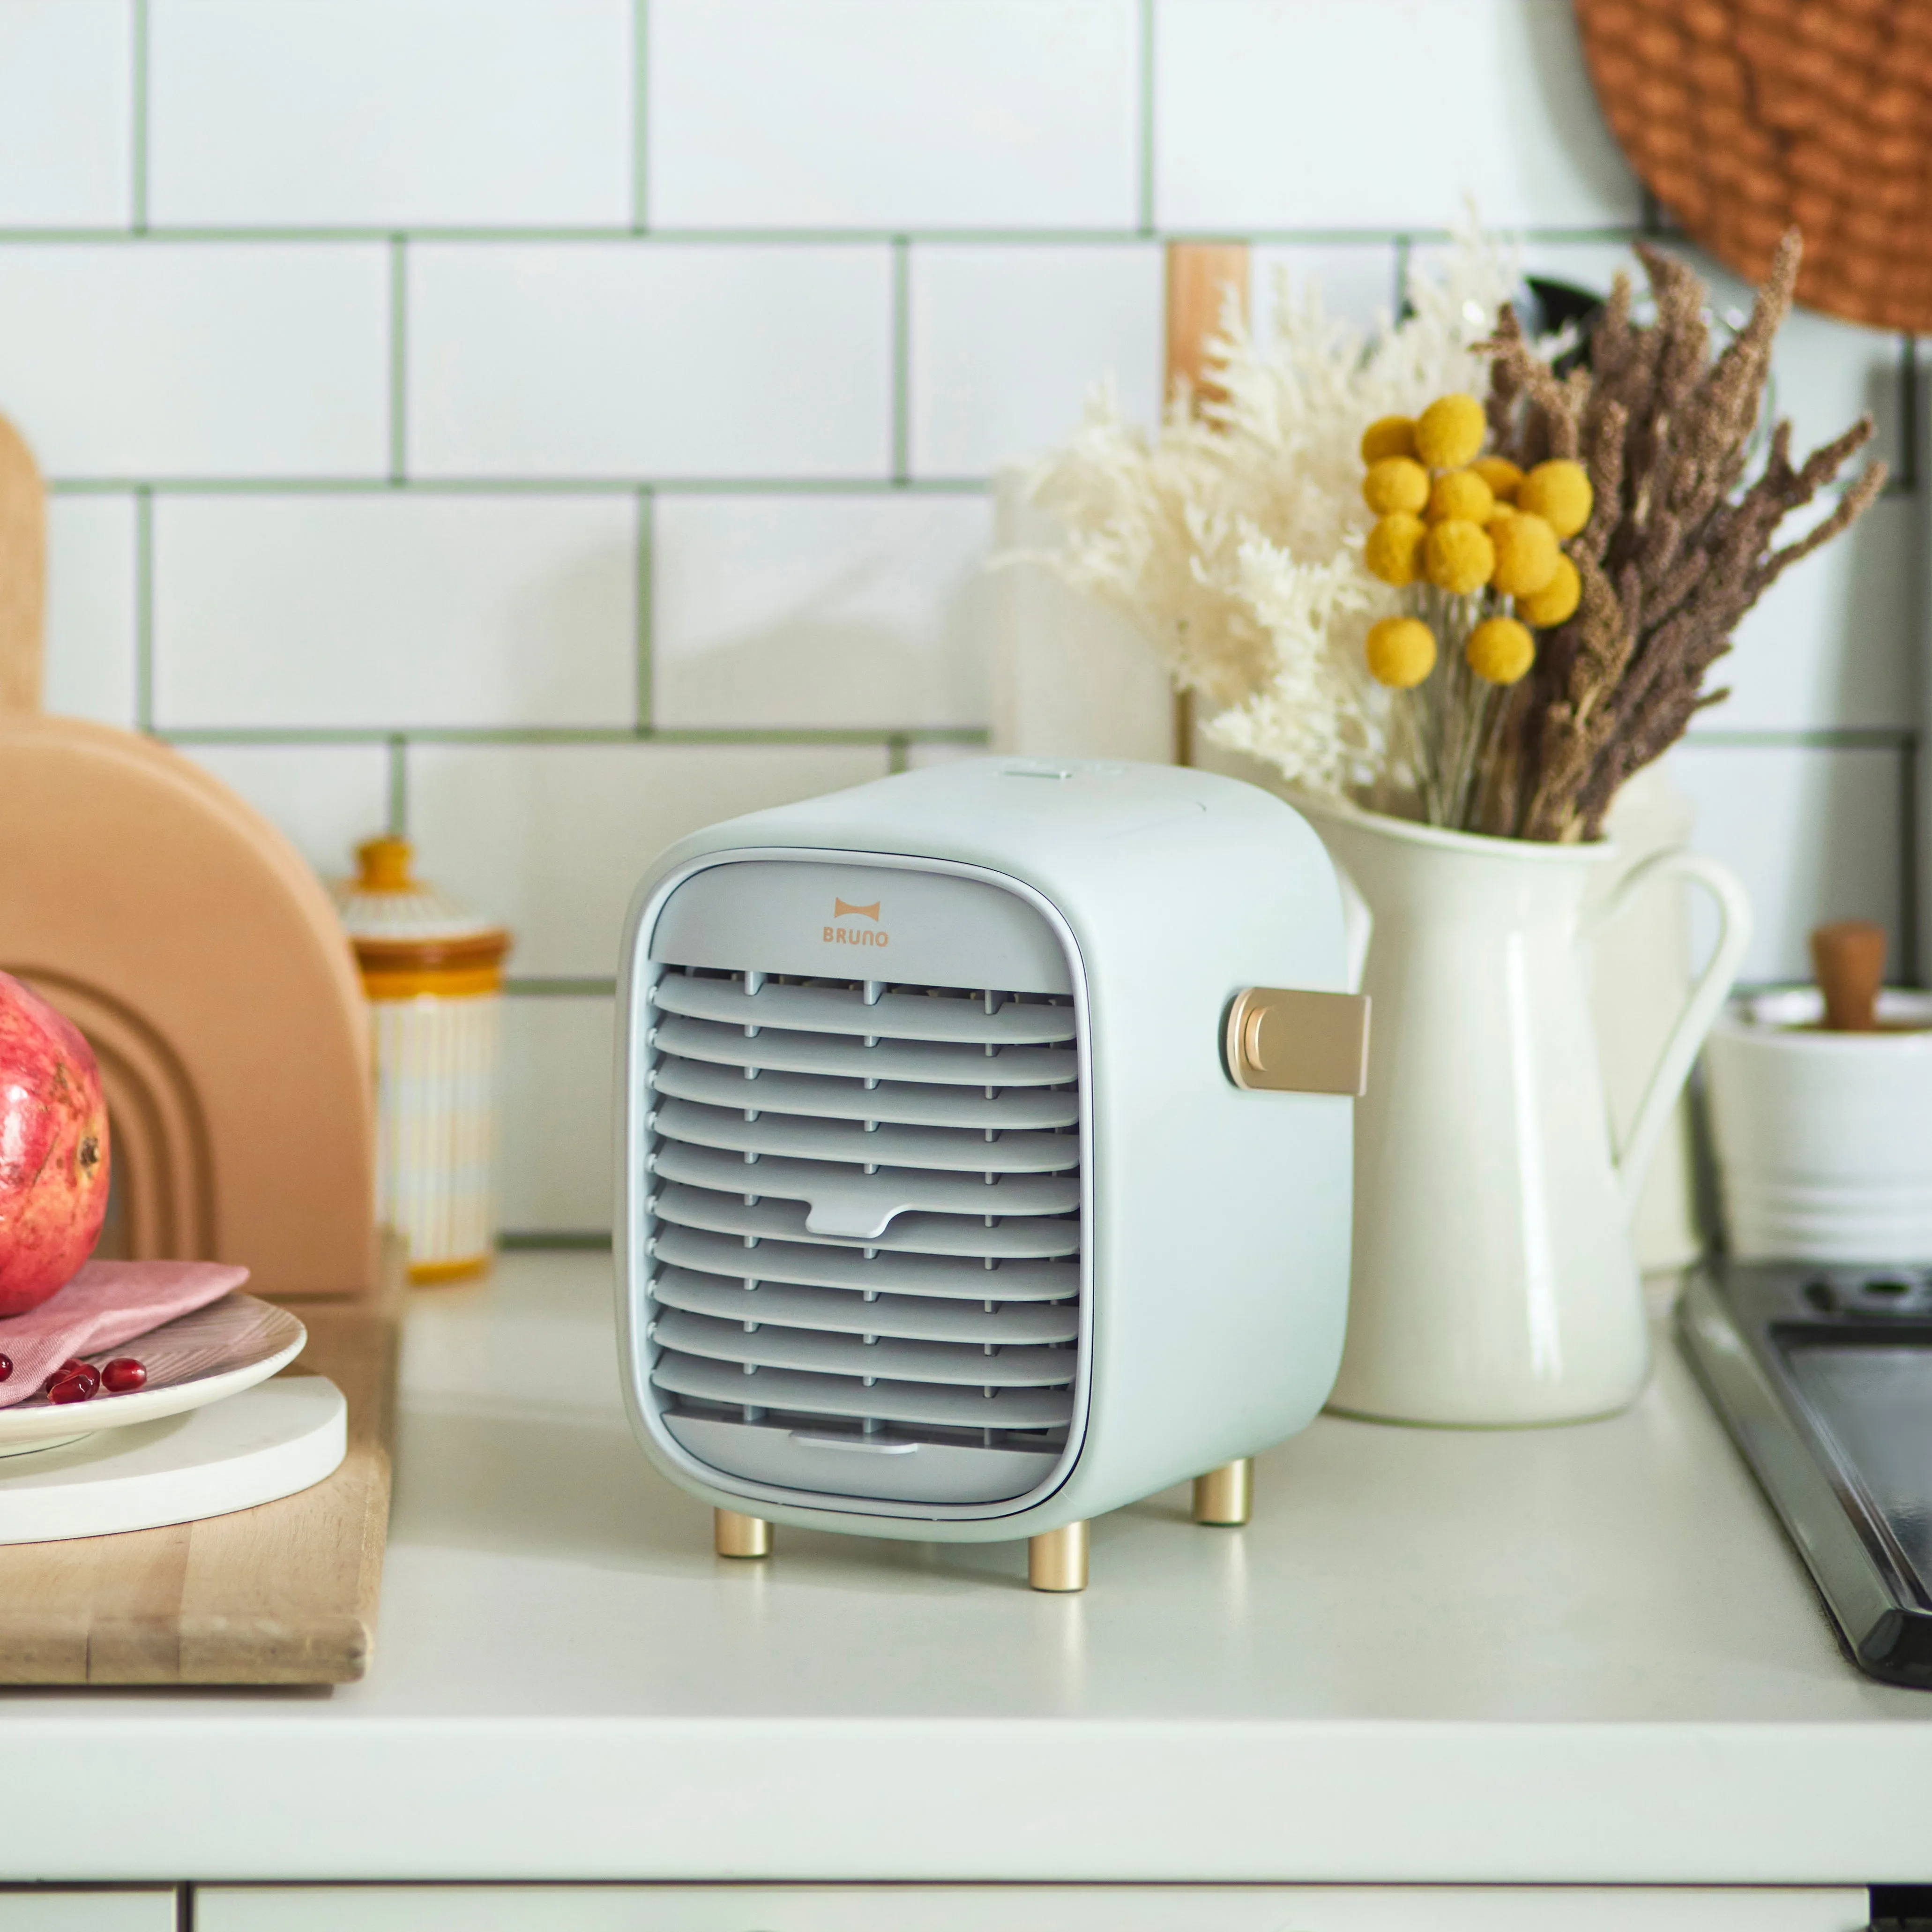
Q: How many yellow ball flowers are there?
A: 13